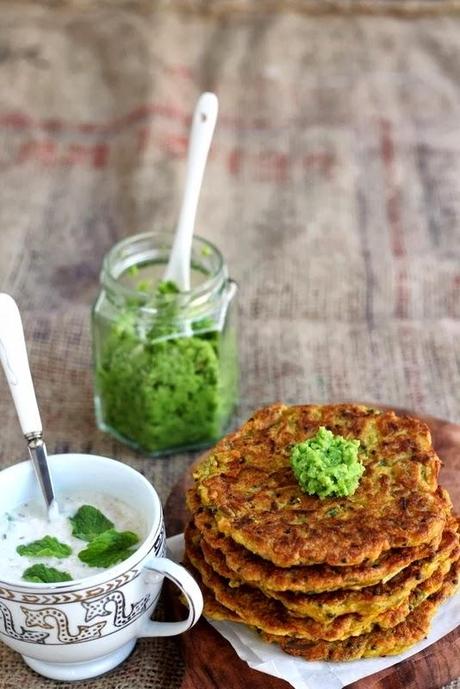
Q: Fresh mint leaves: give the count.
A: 4